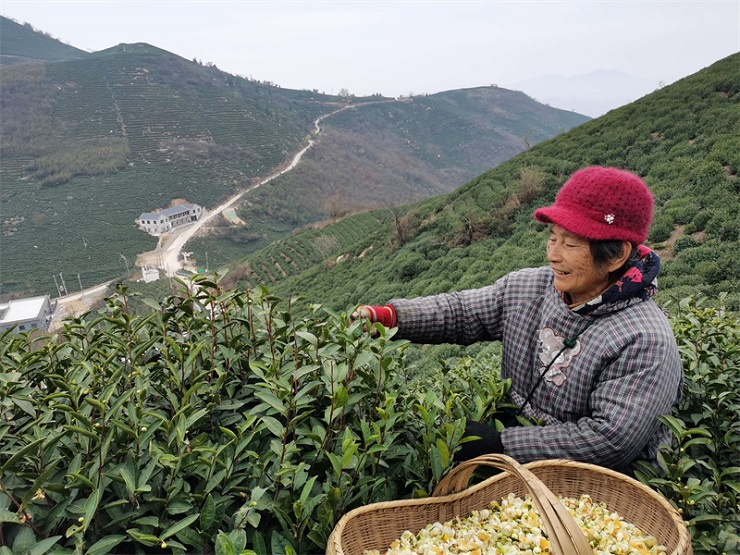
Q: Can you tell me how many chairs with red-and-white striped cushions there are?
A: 0